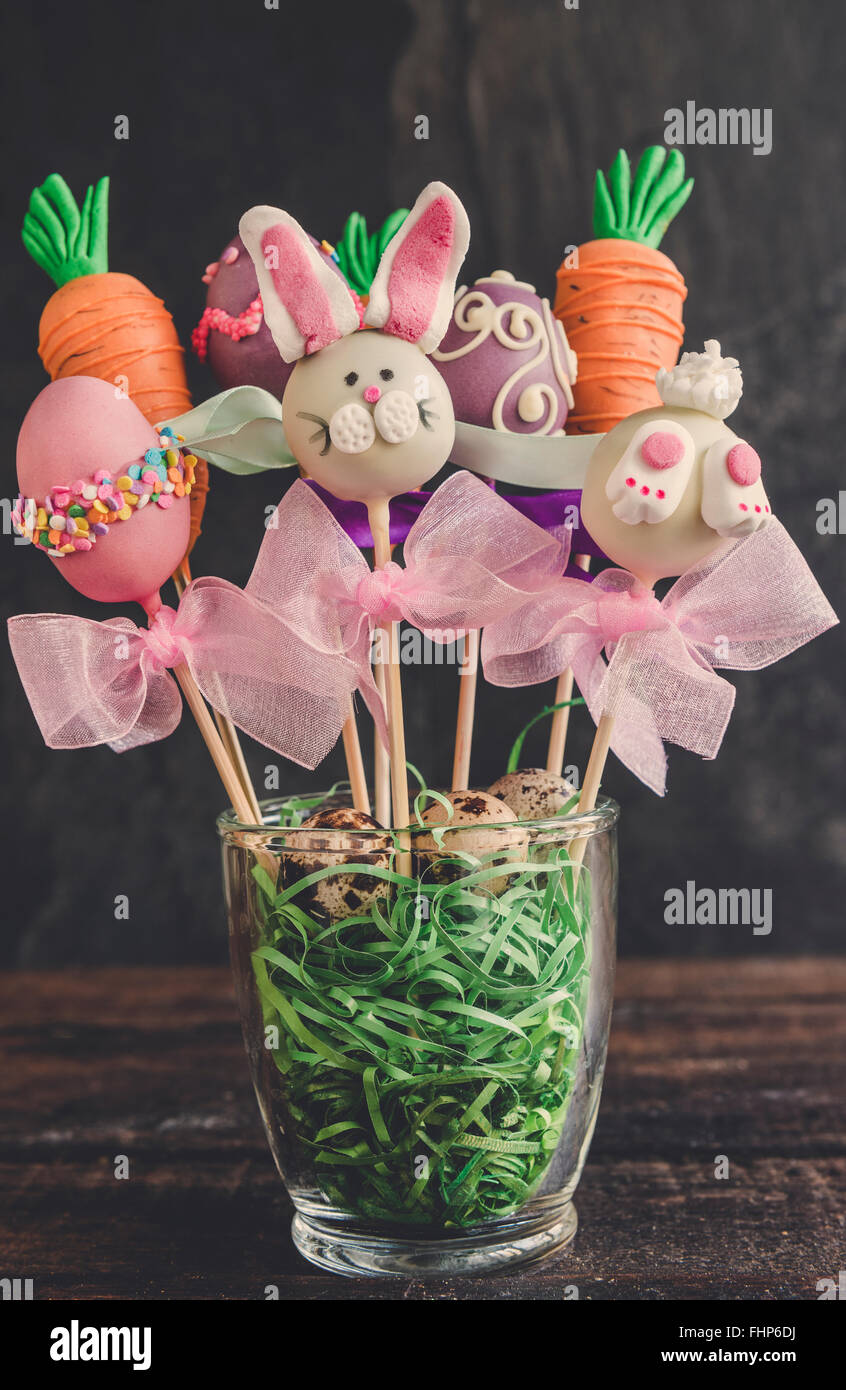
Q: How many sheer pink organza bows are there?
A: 3